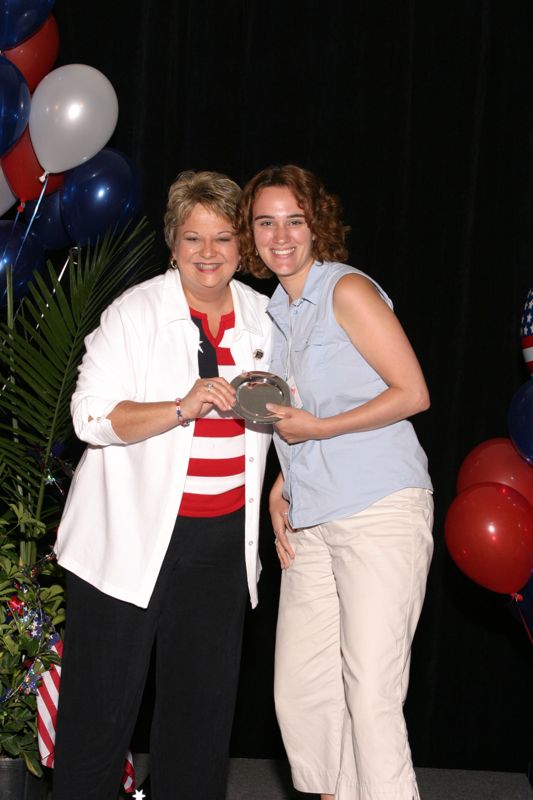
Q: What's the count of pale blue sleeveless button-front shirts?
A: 1